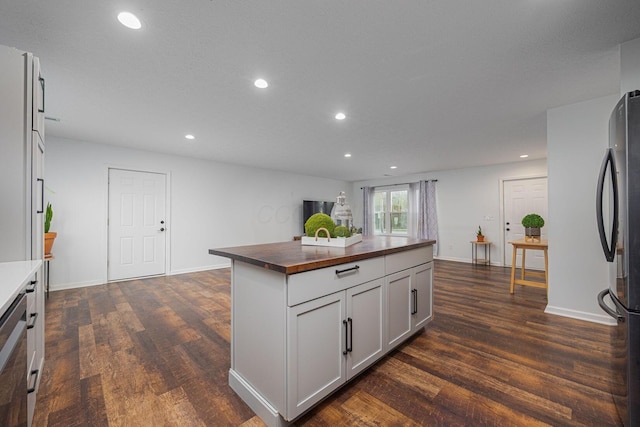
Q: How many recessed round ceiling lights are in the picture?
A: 7